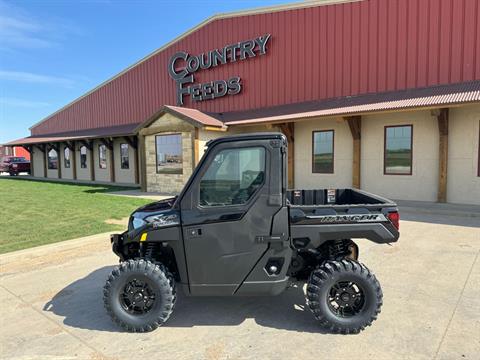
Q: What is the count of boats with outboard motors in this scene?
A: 0